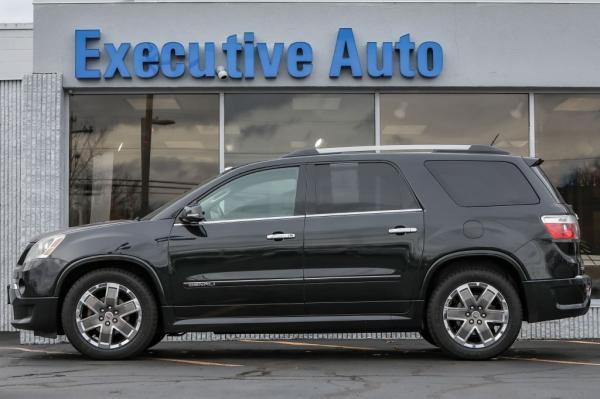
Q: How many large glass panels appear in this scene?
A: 4